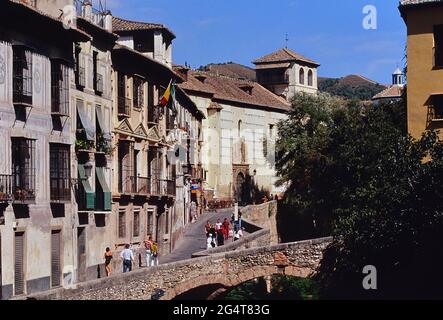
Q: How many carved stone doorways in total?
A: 1